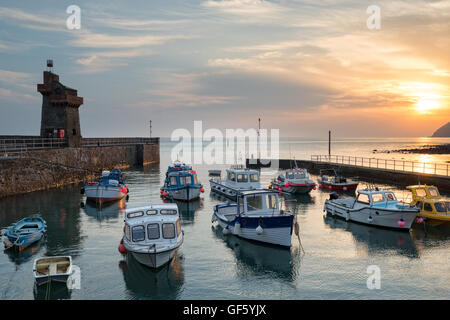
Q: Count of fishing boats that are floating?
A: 11